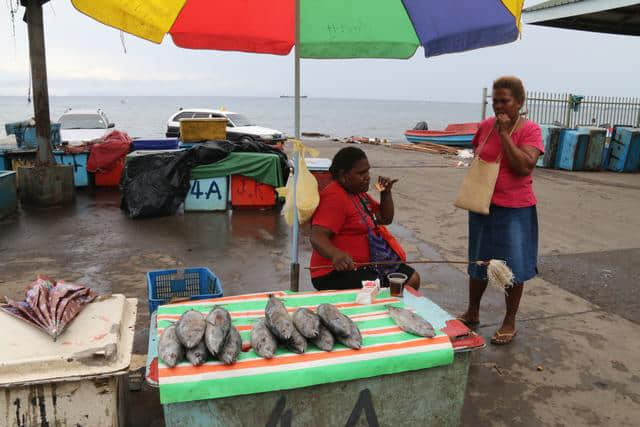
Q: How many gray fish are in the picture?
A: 13